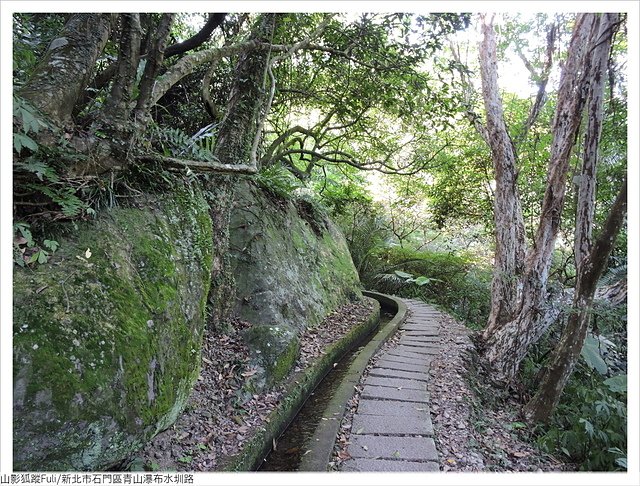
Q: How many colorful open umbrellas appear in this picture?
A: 0